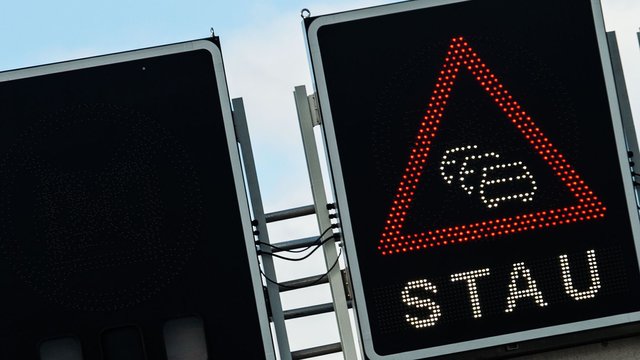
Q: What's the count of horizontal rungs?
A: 5